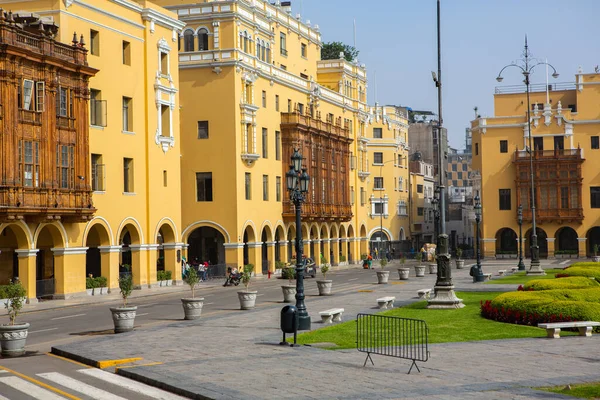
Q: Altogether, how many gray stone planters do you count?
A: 12